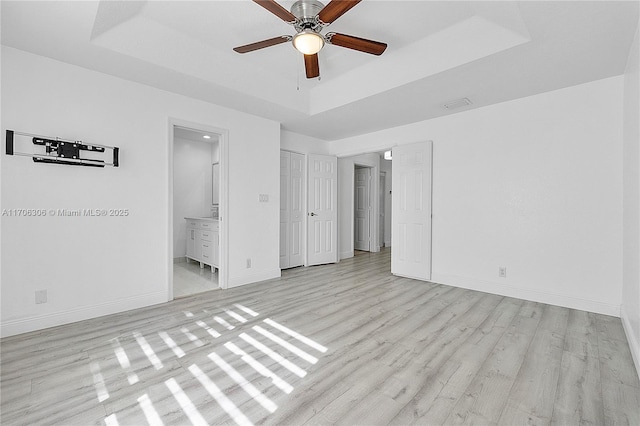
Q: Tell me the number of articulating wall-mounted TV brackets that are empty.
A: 1